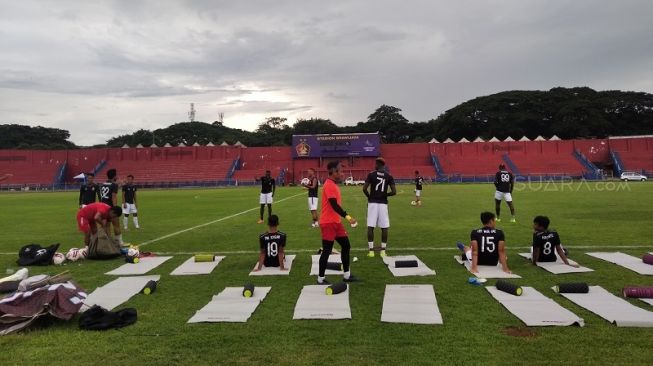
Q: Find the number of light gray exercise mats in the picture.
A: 15